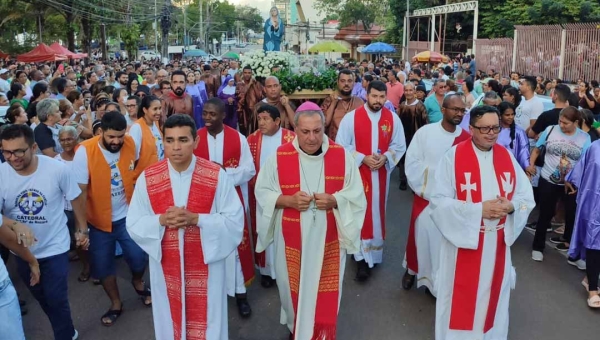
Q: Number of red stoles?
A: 7